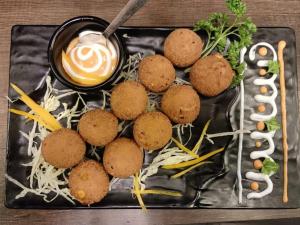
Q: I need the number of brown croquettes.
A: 10